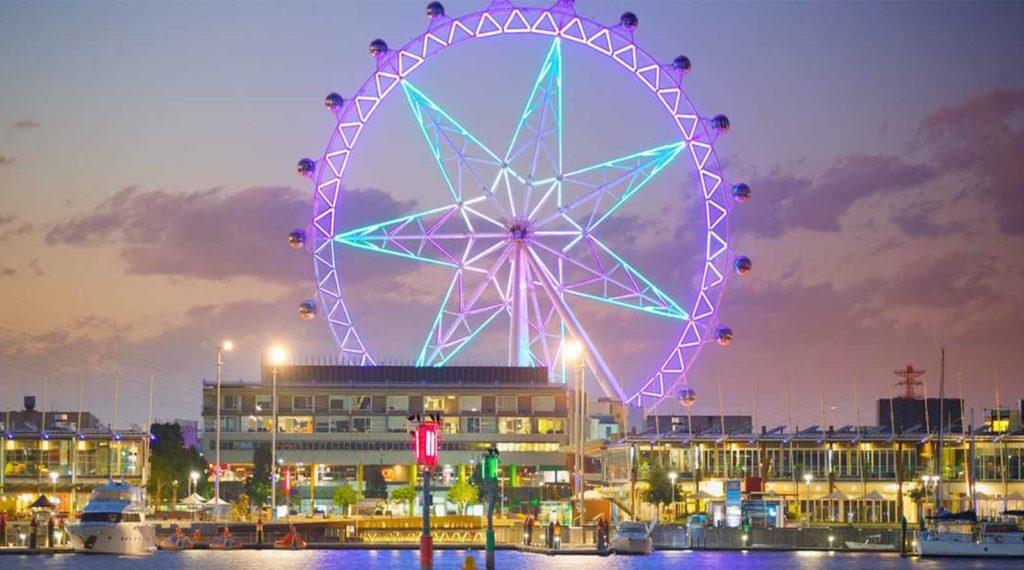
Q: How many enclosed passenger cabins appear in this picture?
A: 13